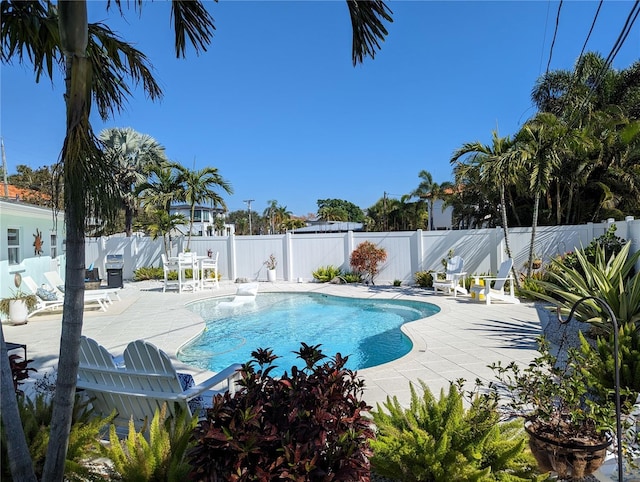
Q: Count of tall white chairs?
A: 3